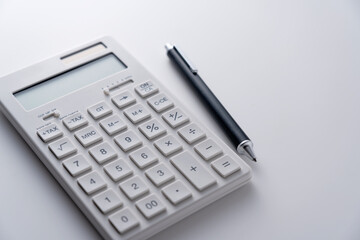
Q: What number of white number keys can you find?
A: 11